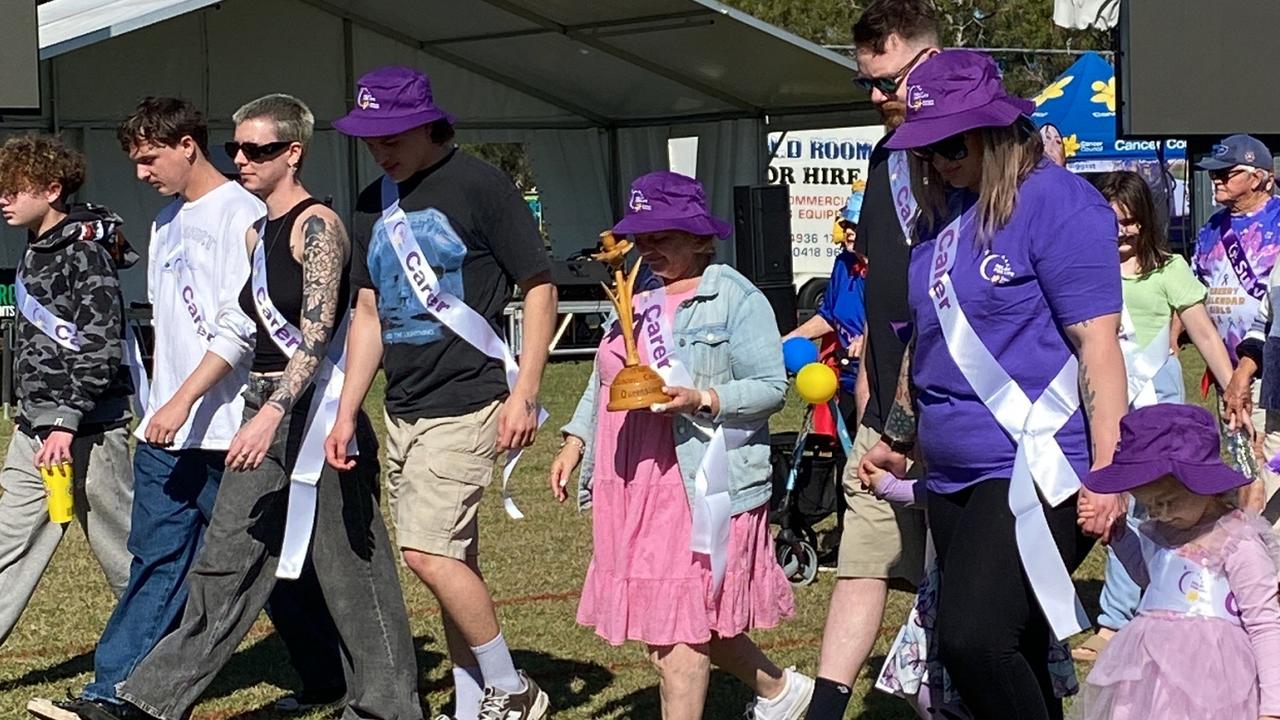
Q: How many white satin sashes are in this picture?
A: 9